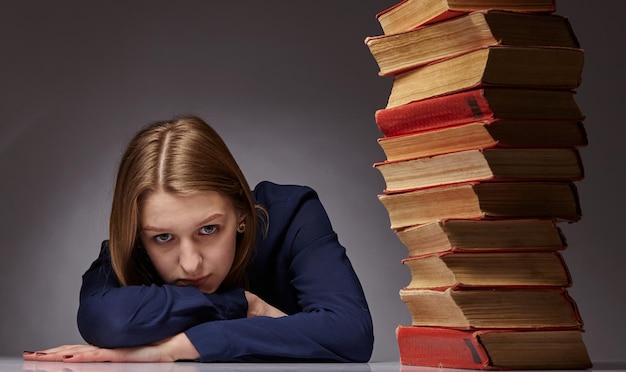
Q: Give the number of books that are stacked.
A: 11